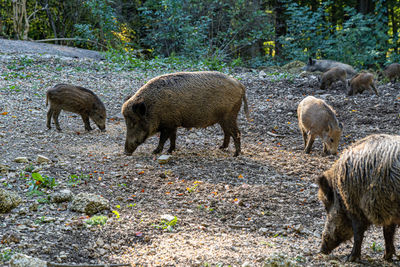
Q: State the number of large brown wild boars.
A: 2